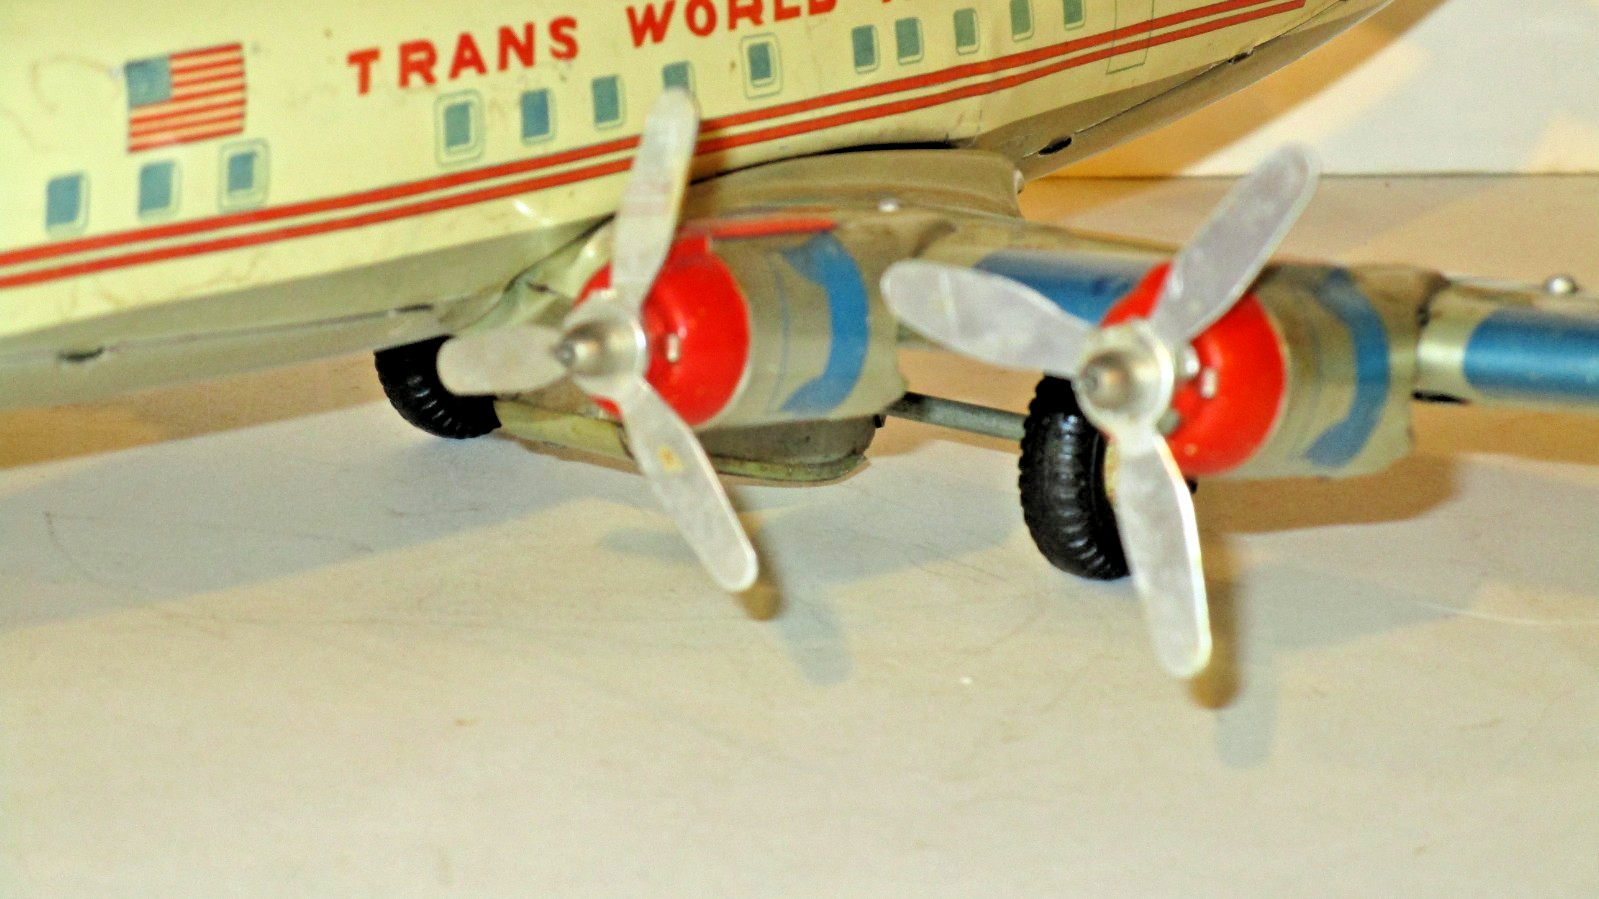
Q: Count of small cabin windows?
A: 13